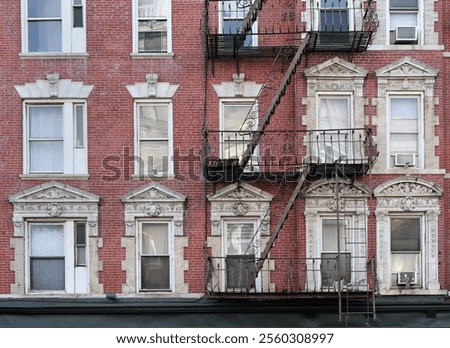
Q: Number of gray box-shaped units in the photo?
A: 3